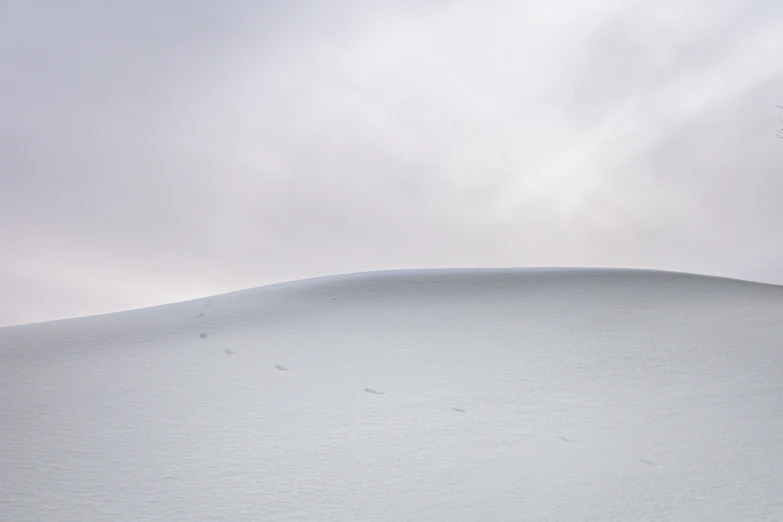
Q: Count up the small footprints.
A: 8